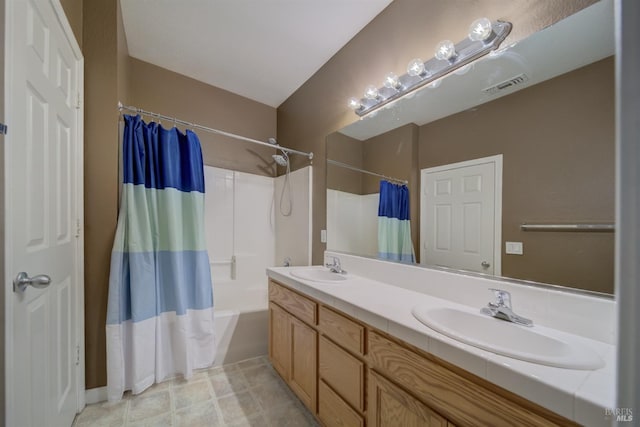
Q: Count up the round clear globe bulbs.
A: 6